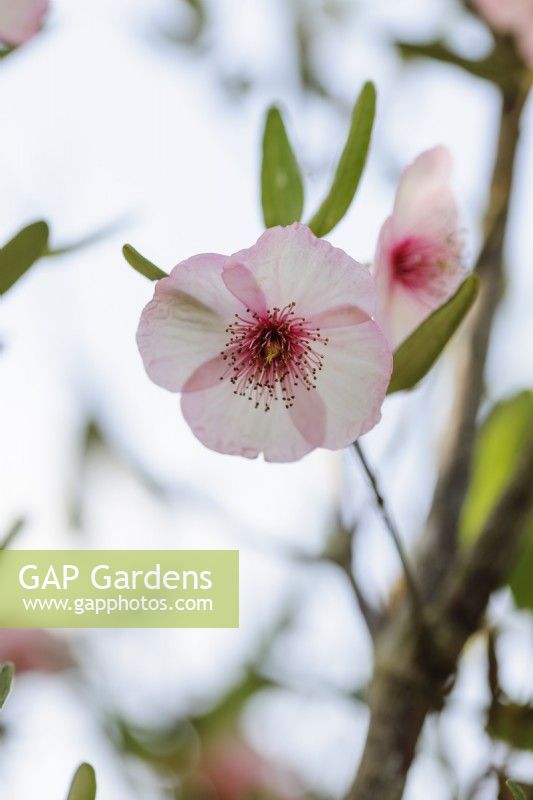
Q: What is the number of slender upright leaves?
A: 2